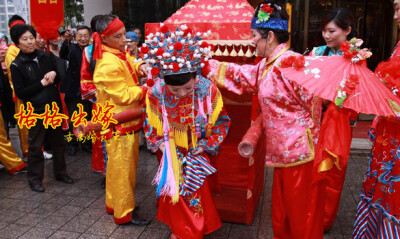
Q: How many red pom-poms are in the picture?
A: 12